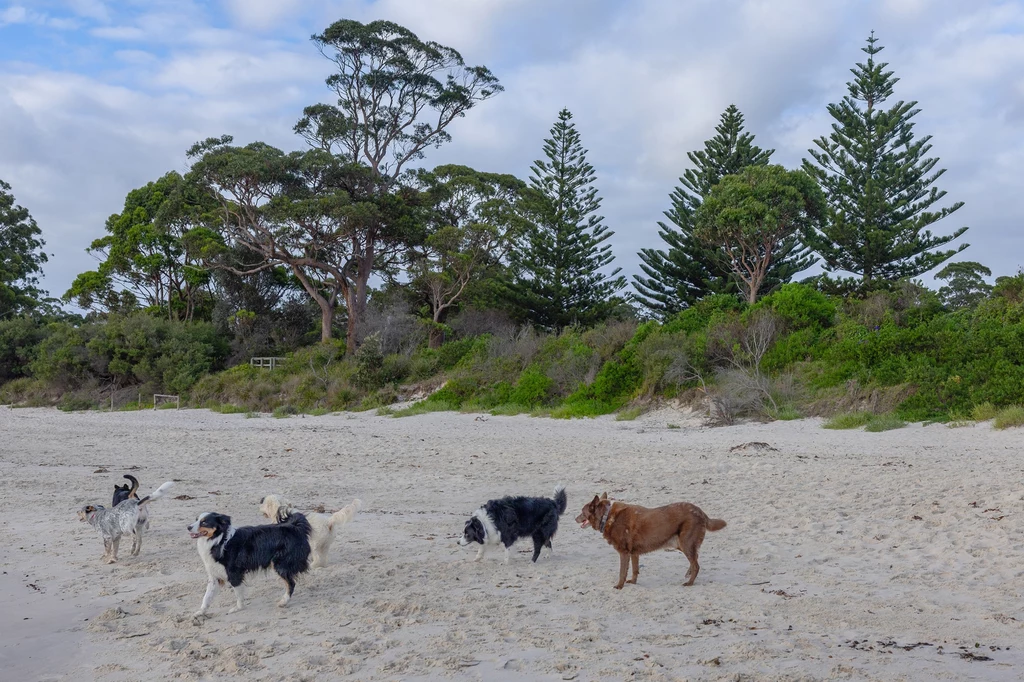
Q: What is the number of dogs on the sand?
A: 6